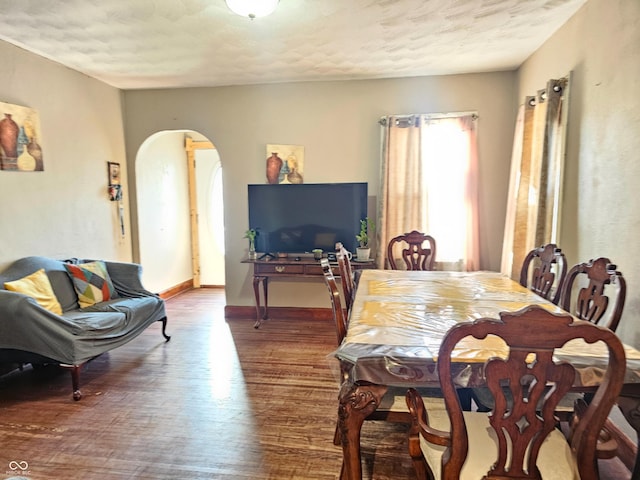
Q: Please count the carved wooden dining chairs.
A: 6